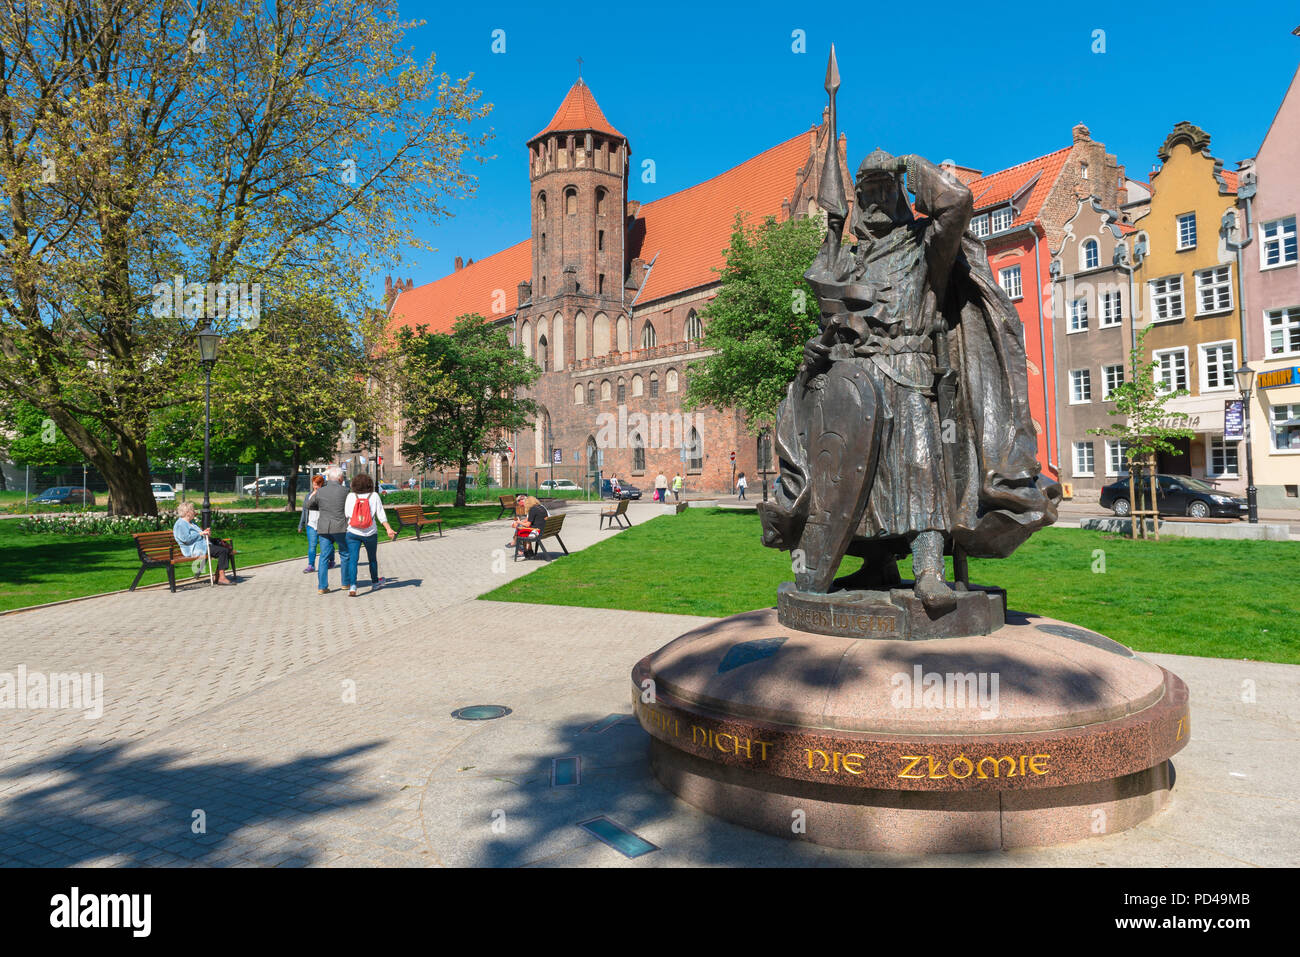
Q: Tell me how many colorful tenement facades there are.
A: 4